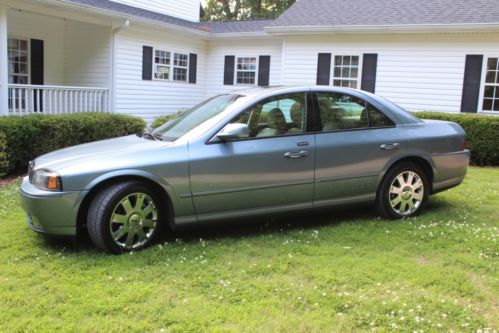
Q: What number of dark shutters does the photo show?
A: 8